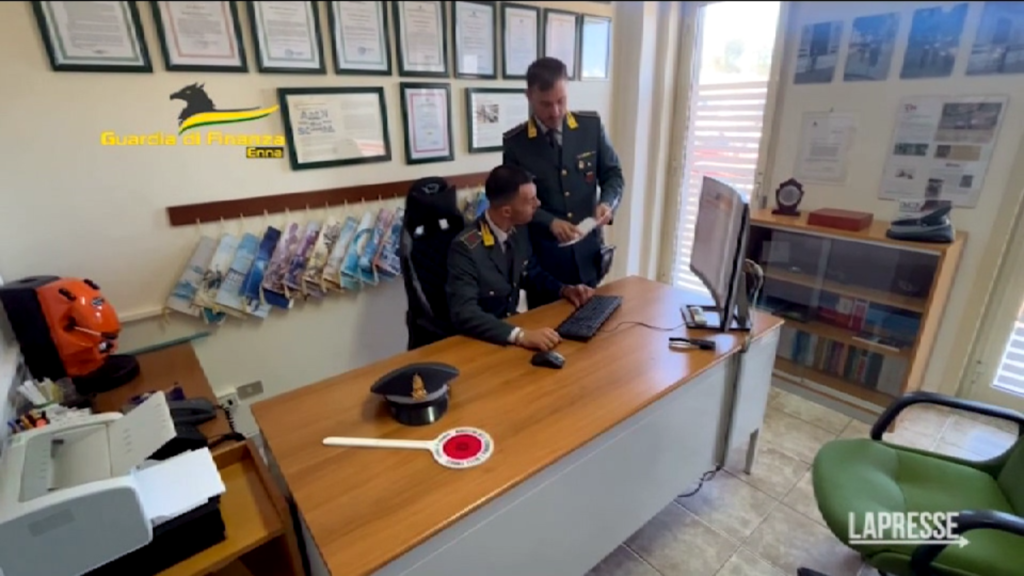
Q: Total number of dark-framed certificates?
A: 12